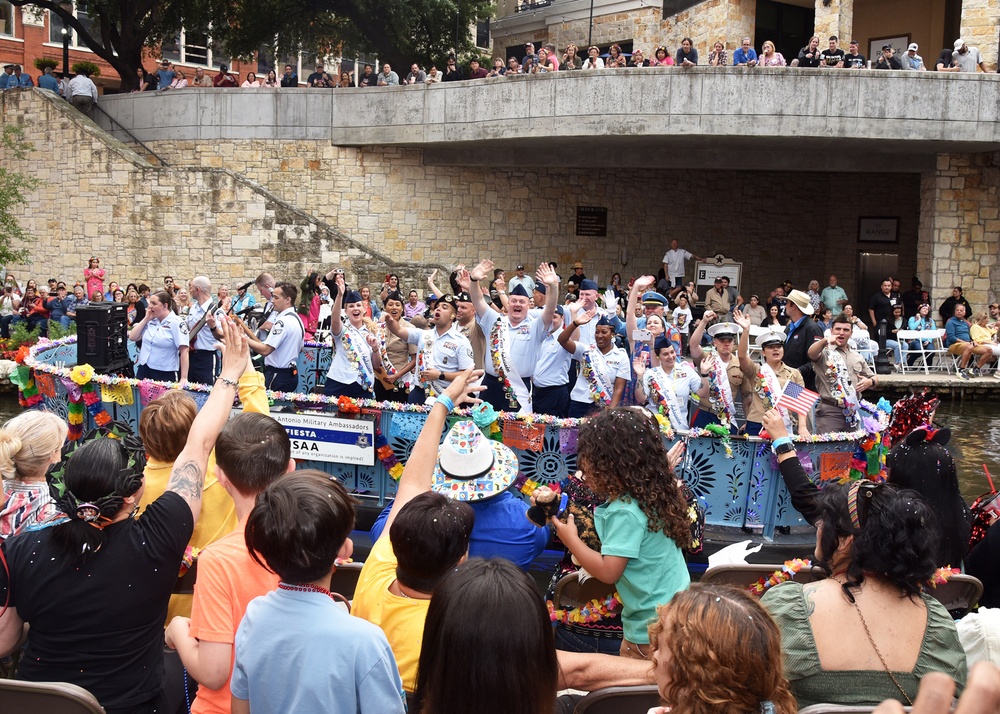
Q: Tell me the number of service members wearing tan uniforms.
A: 5